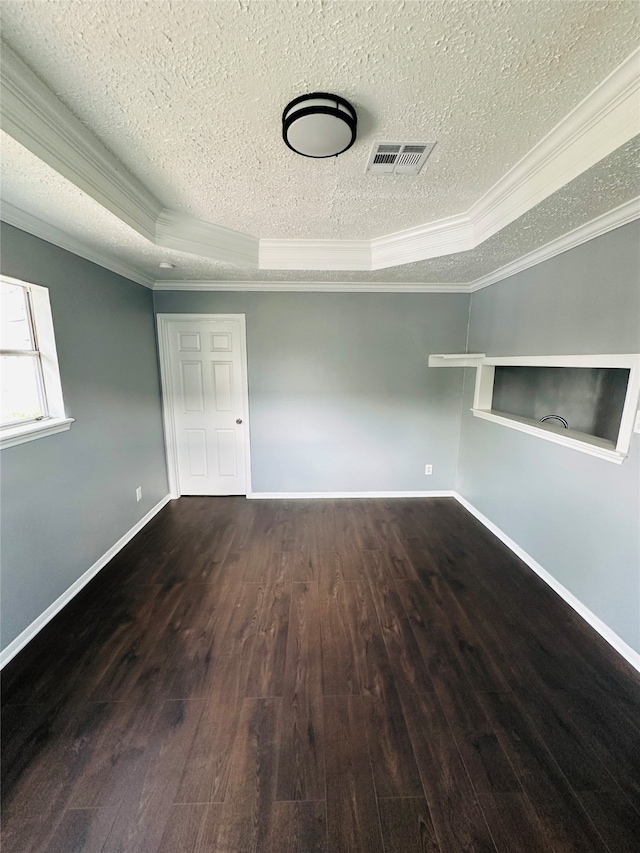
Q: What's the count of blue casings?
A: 0